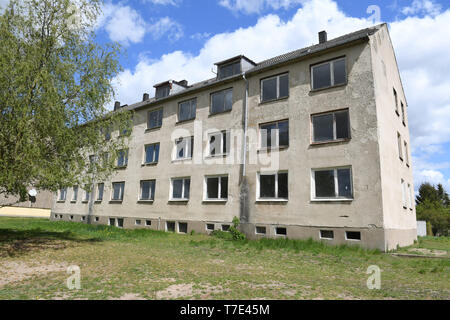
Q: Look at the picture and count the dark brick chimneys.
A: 4